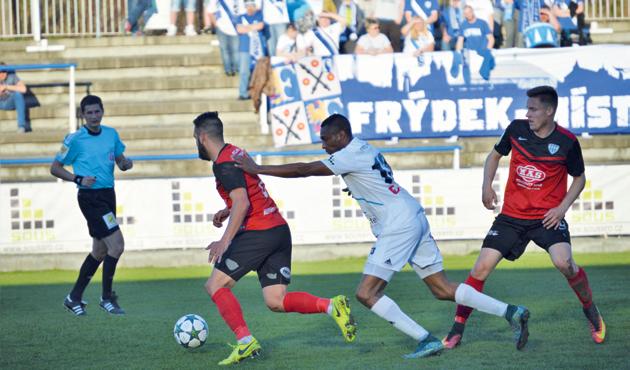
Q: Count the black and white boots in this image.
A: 2